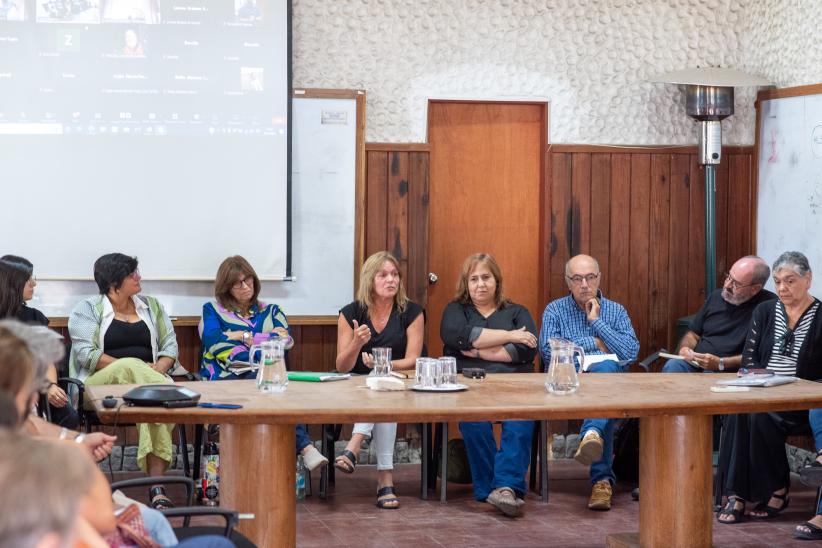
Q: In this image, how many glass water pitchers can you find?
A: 2